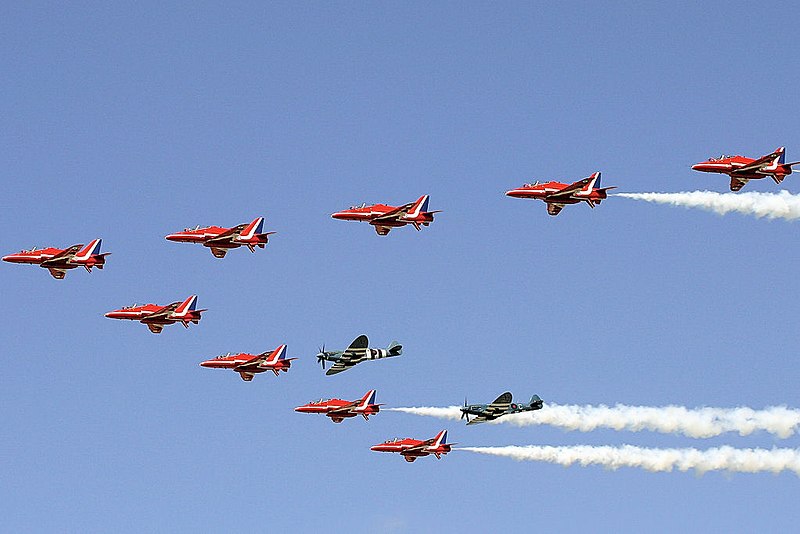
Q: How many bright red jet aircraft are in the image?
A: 9